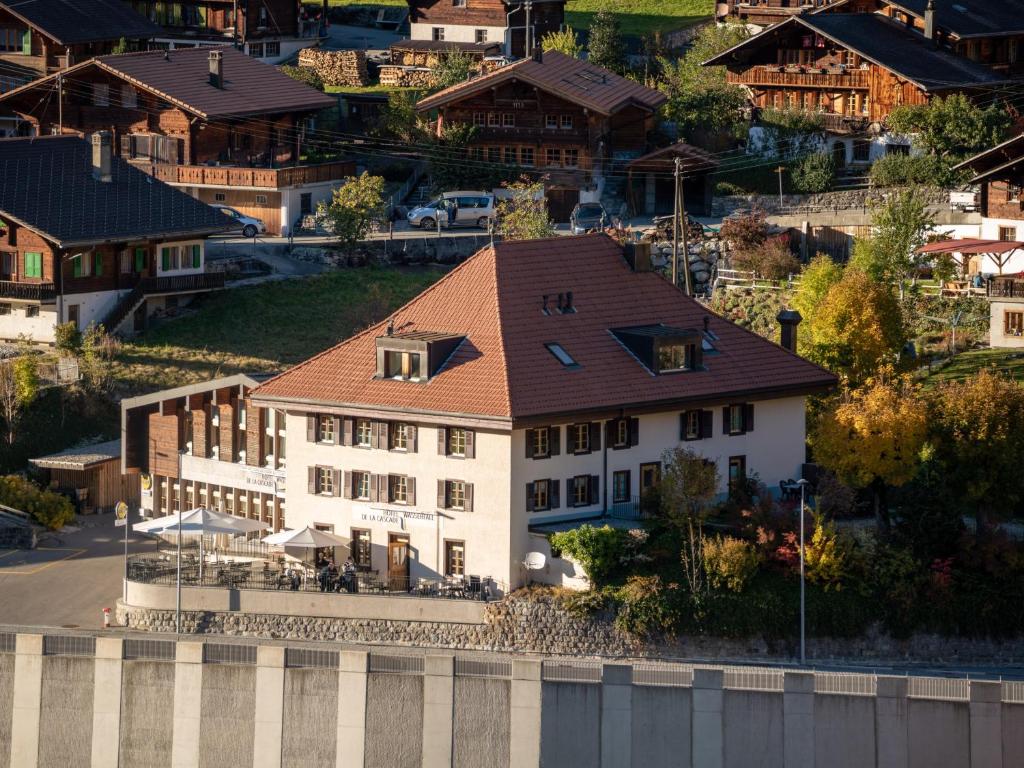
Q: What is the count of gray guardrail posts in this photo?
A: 12